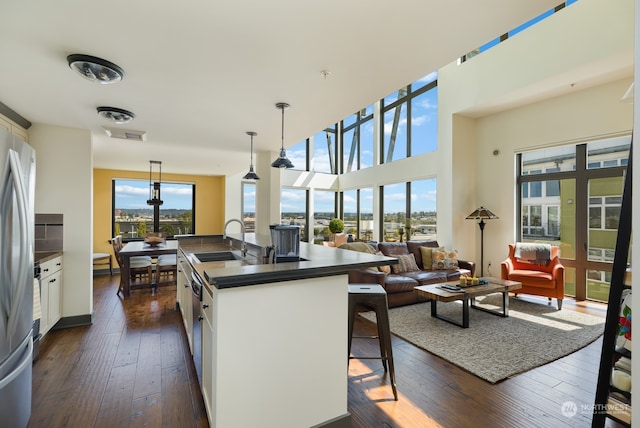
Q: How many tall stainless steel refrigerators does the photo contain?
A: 1